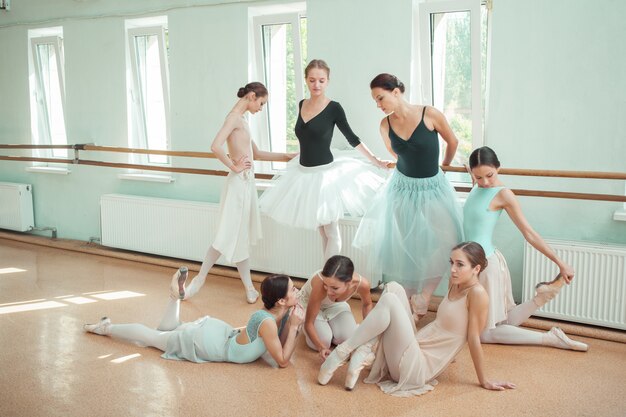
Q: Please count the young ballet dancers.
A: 7